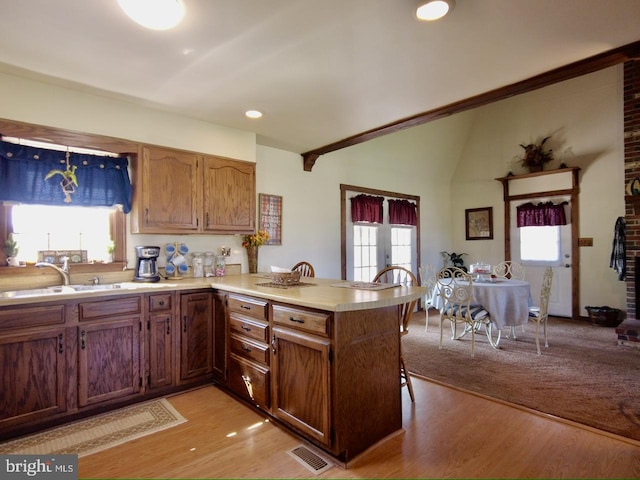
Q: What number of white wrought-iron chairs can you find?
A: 4